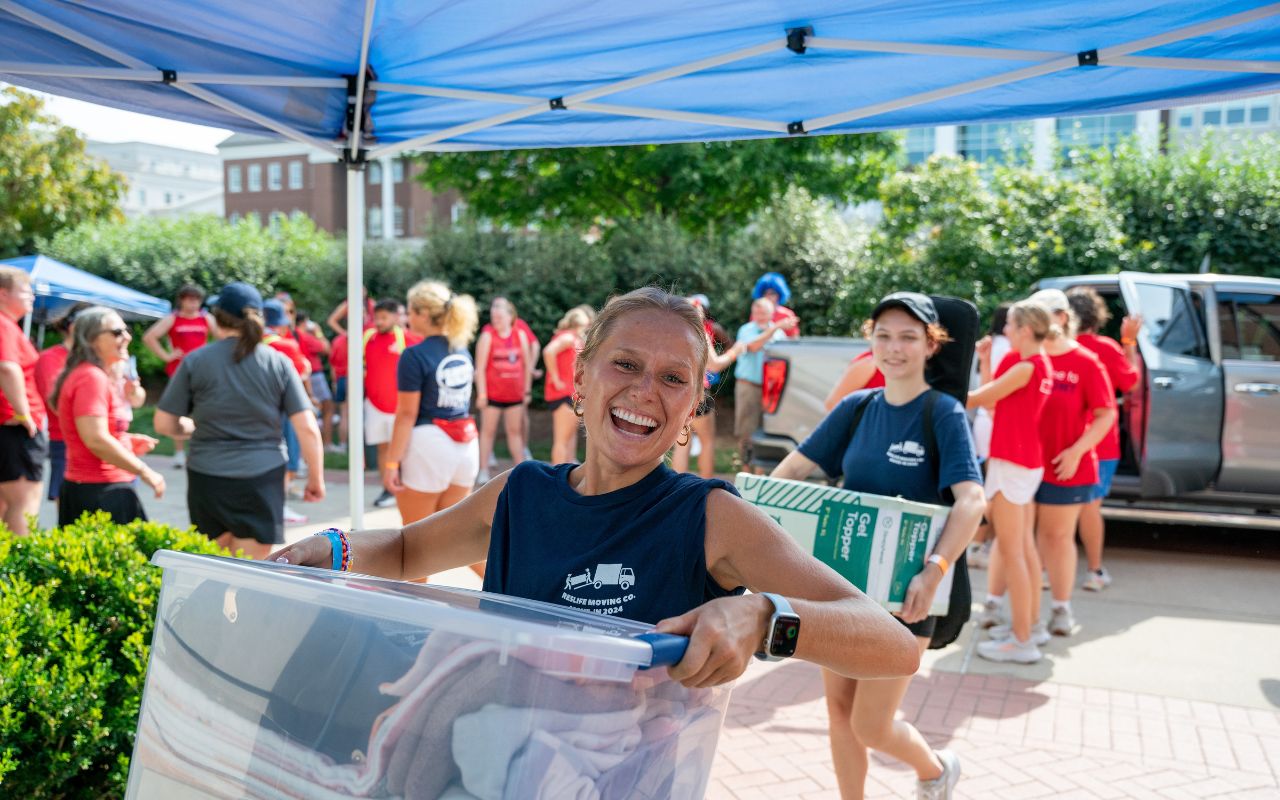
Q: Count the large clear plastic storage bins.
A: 1